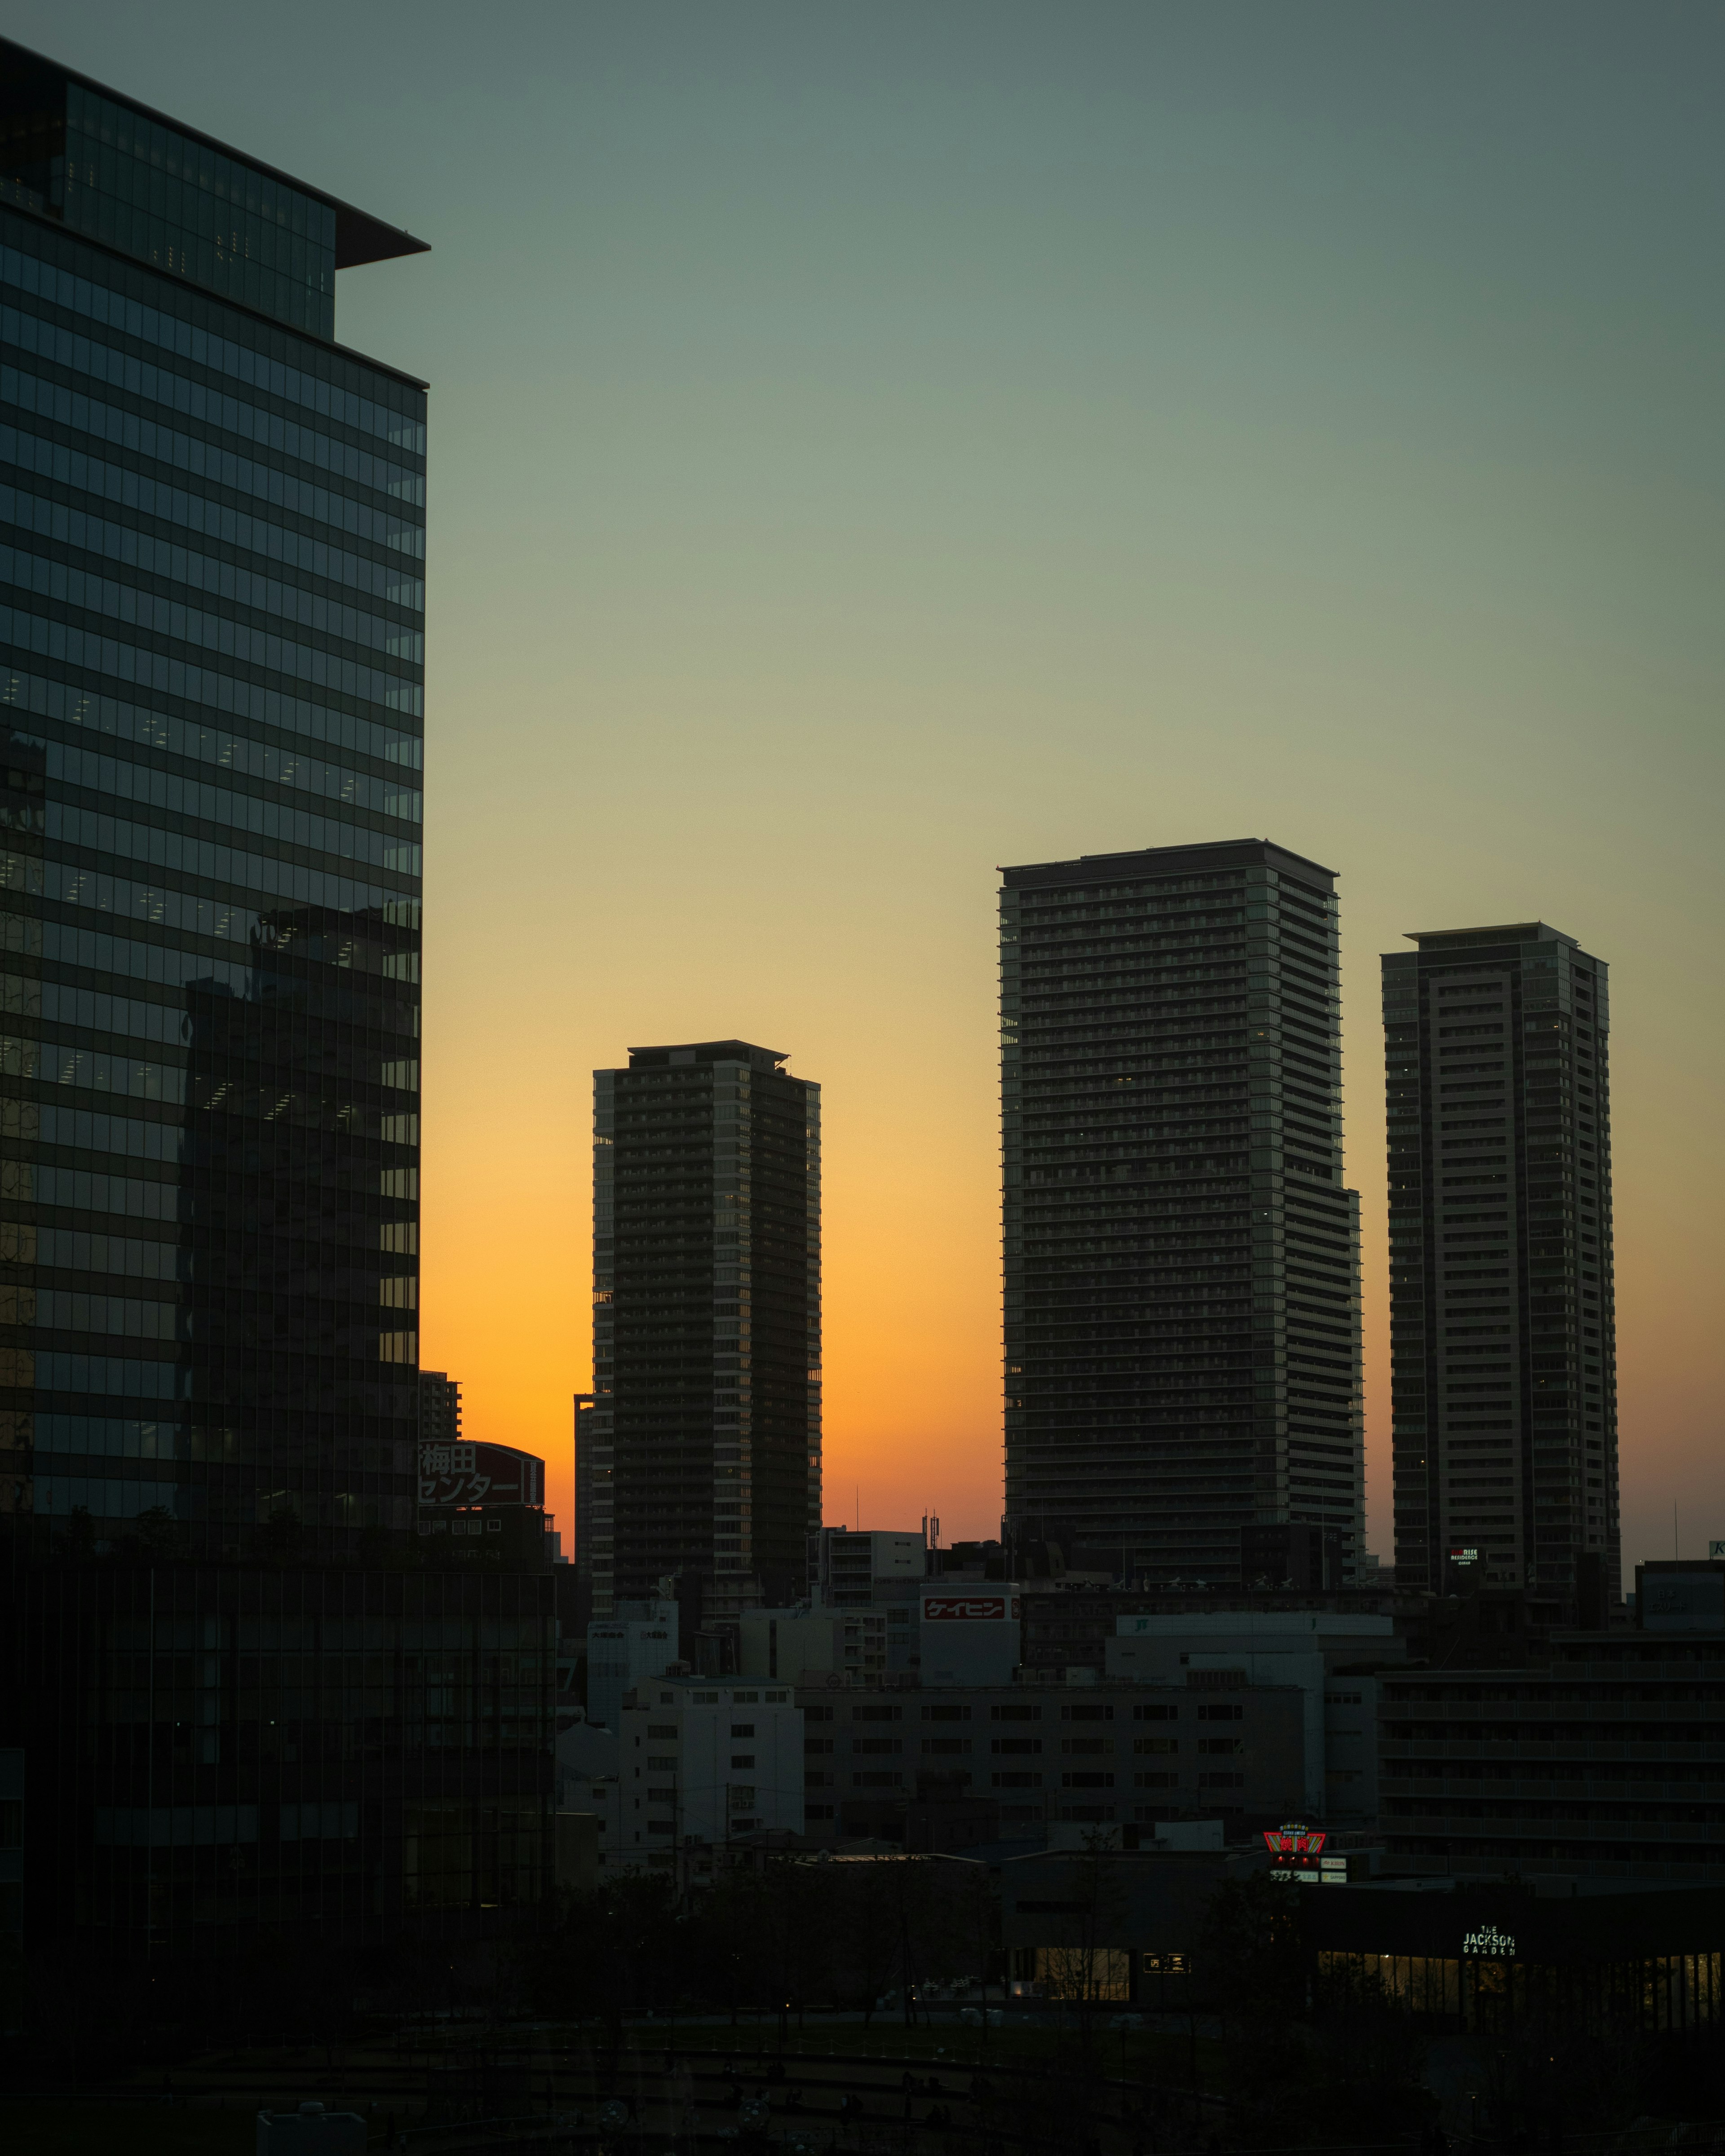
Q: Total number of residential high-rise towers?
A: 3